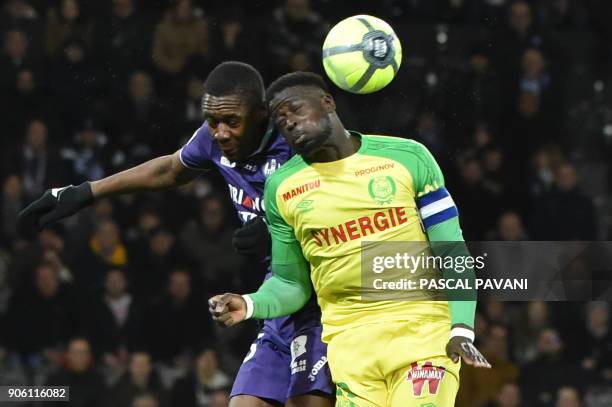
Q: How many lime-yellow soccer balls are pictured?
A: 1